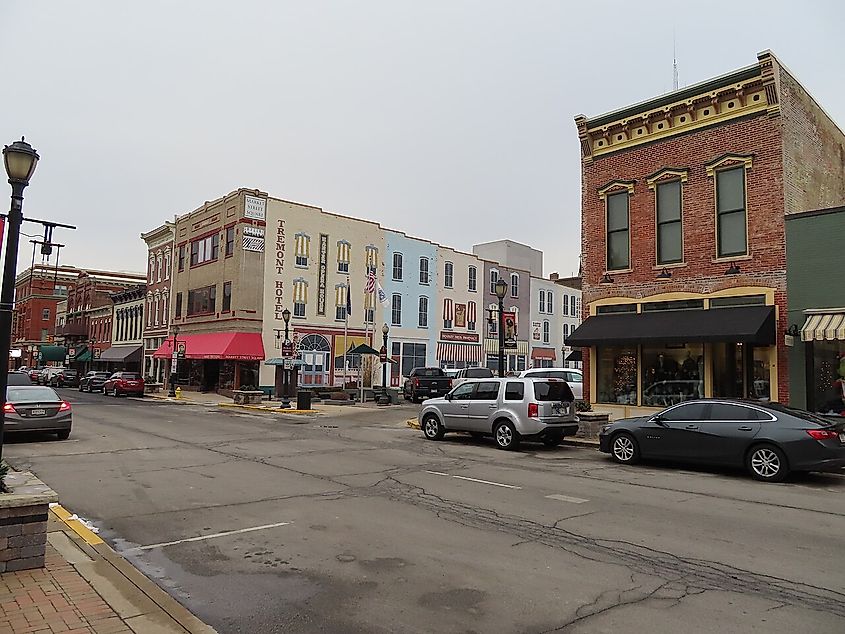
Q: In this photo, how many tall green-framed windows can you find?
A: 3